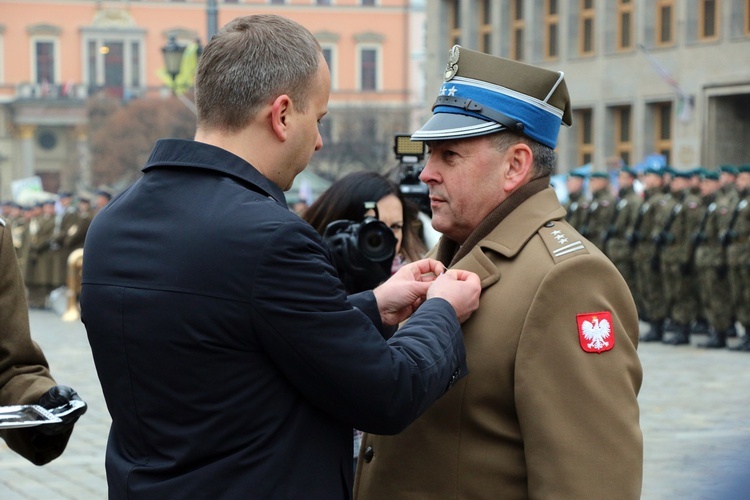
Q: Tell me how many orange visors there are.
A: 0